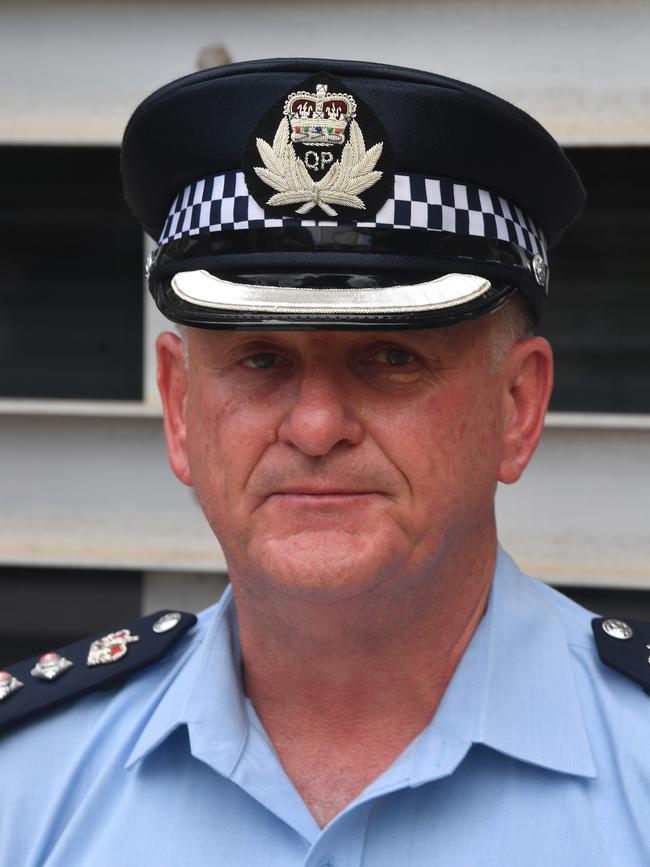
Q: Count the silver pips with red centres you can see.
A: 2